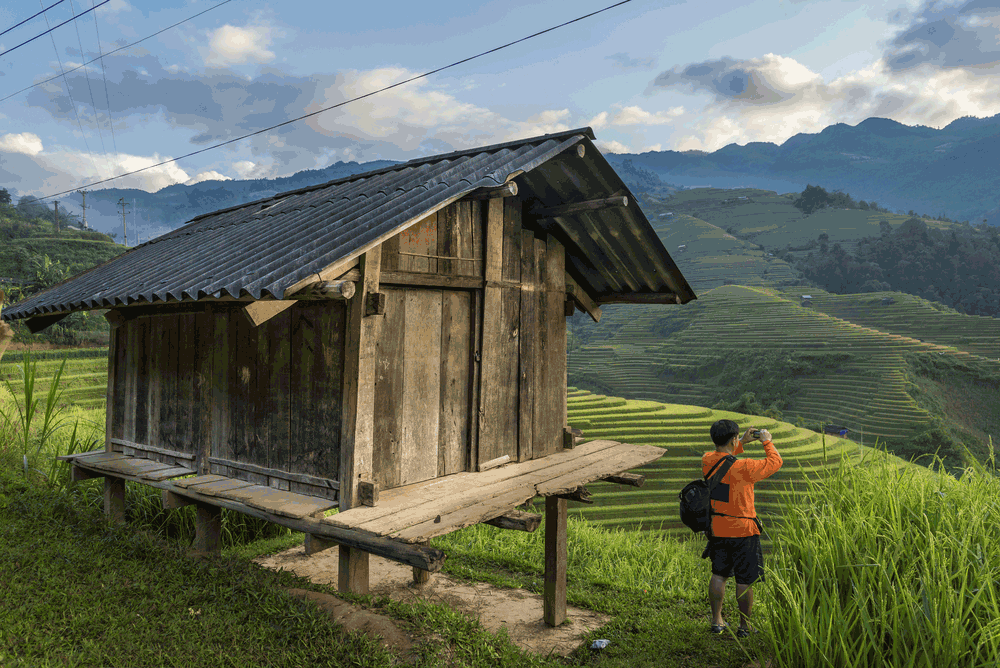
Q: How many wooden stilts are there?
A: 5